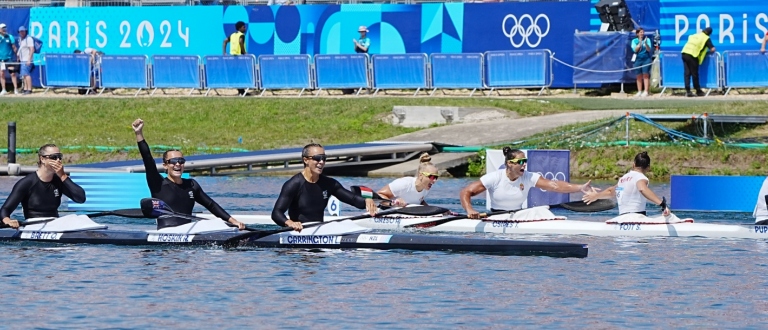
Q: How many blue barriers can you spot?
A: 11